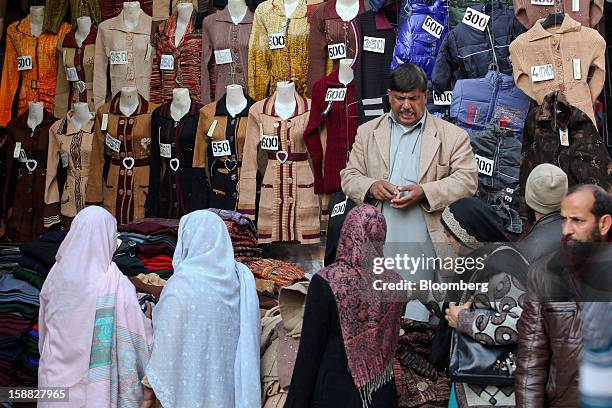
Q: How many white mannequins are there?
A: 14